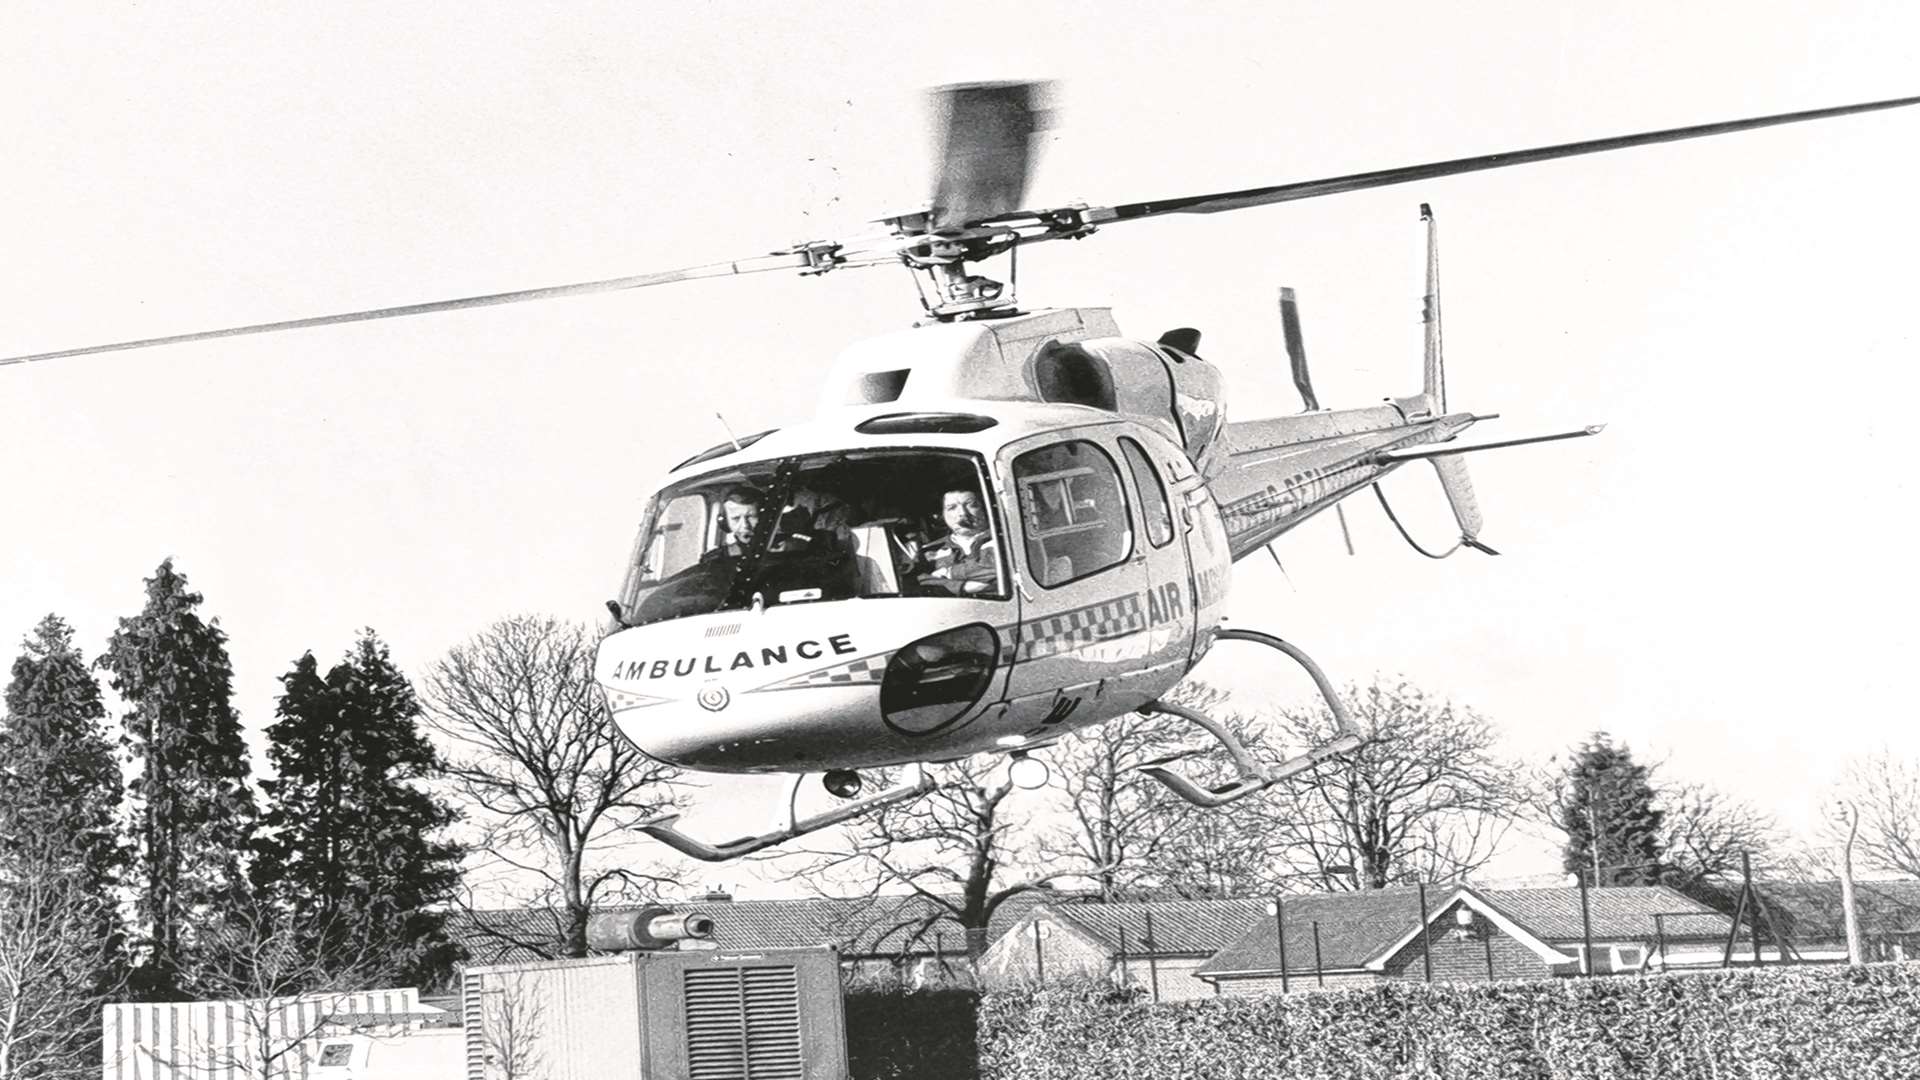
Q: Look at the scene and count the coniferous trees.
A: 5